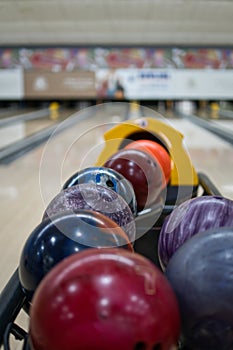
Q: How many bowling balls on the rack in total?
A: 8